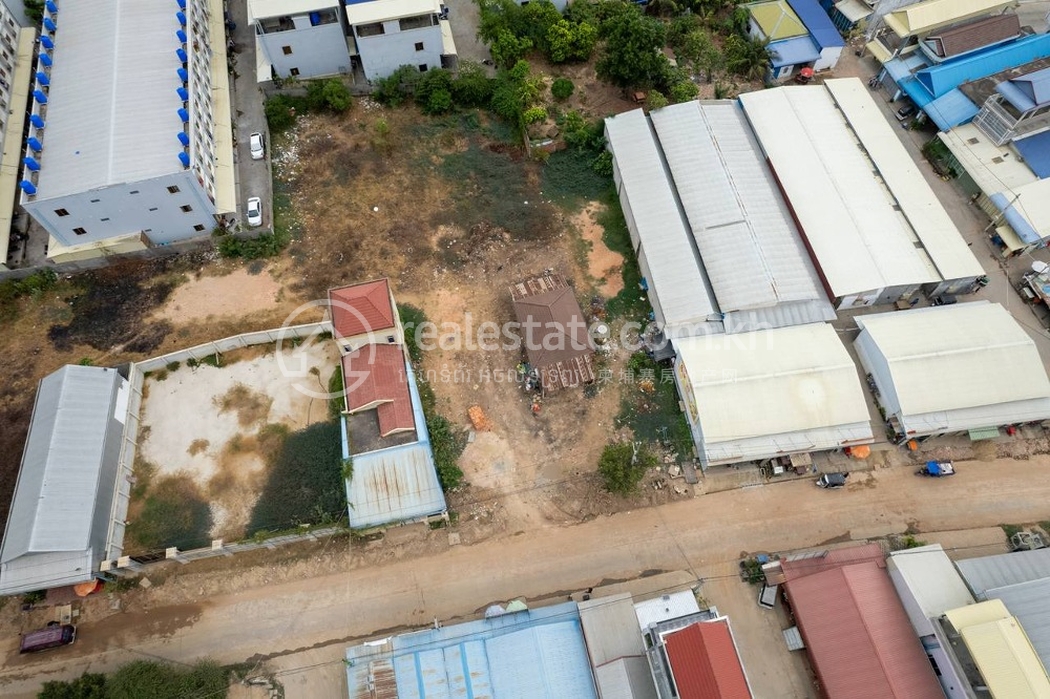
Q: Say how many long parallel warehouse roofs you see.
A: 4